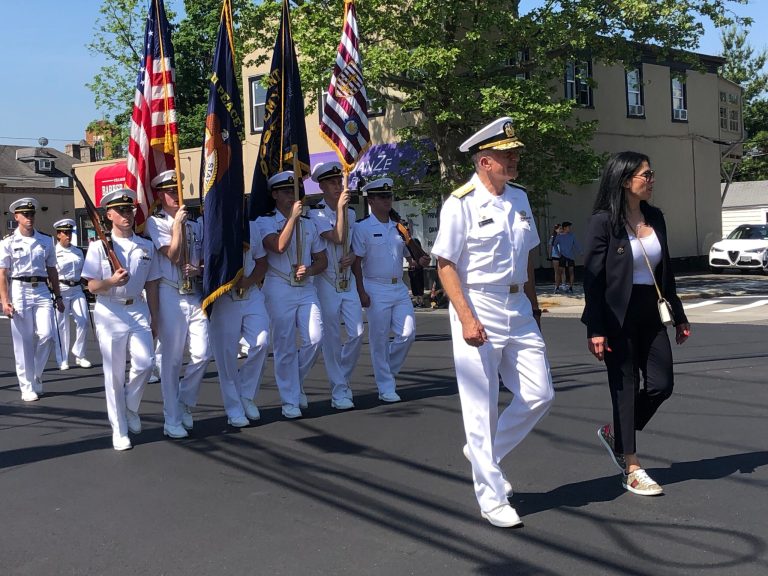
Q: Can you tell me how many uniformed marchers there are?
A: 9